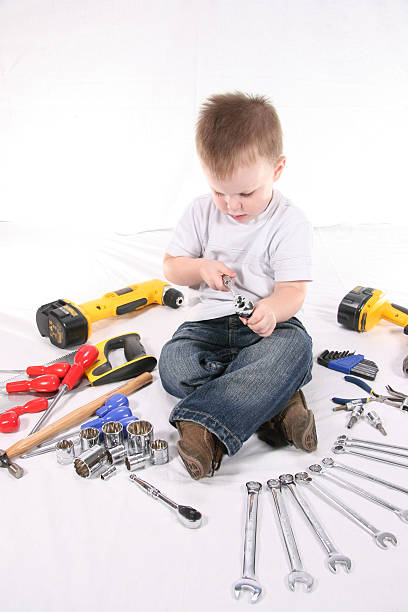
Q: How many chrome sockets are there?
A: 9